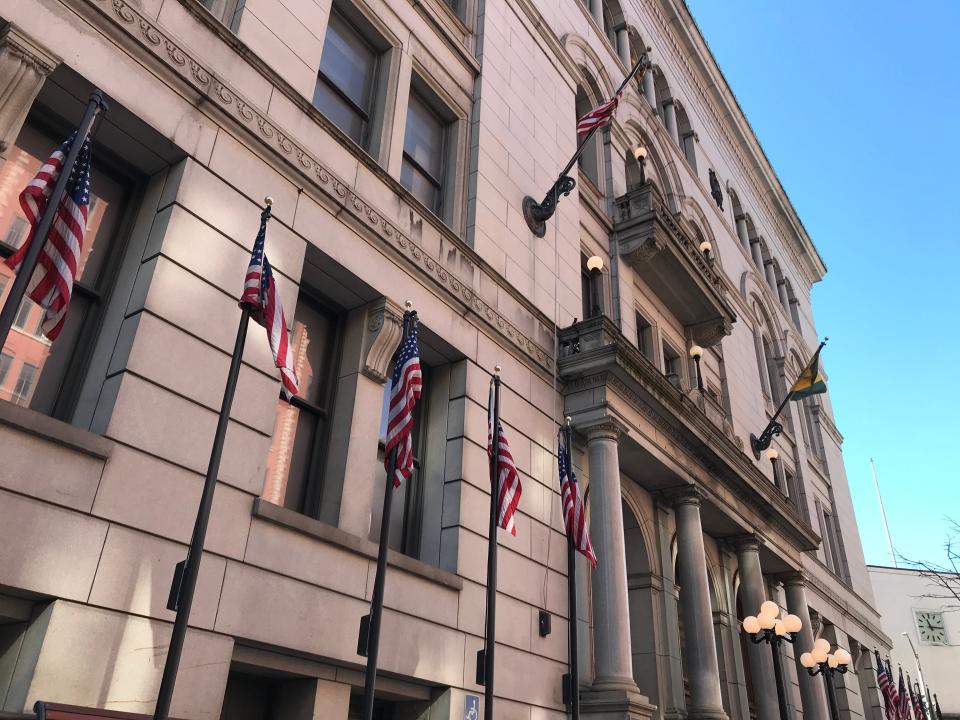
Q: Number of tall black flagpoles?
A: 5